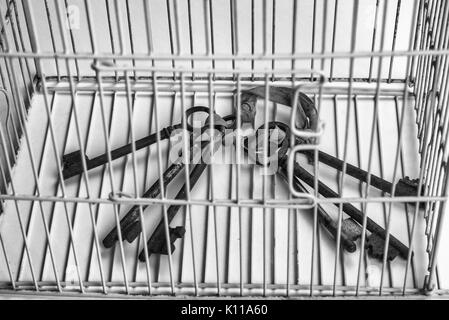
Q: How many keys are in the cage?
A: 6